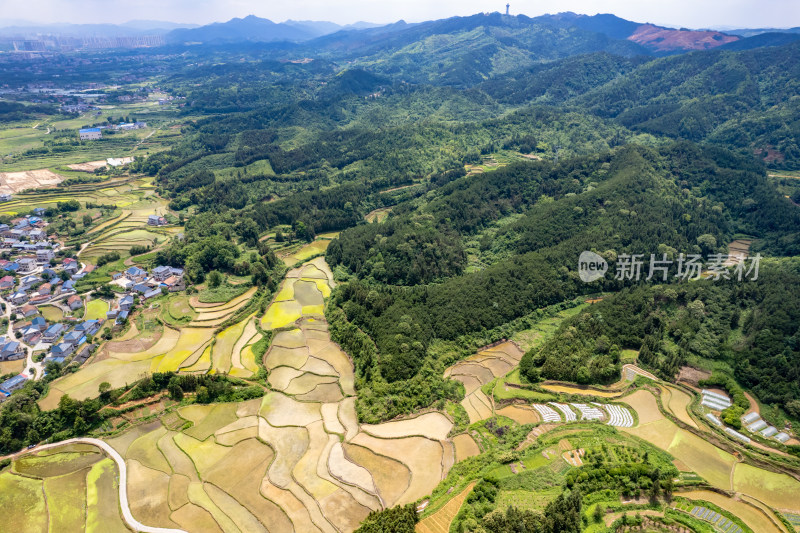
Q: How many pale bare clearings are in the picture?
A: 2